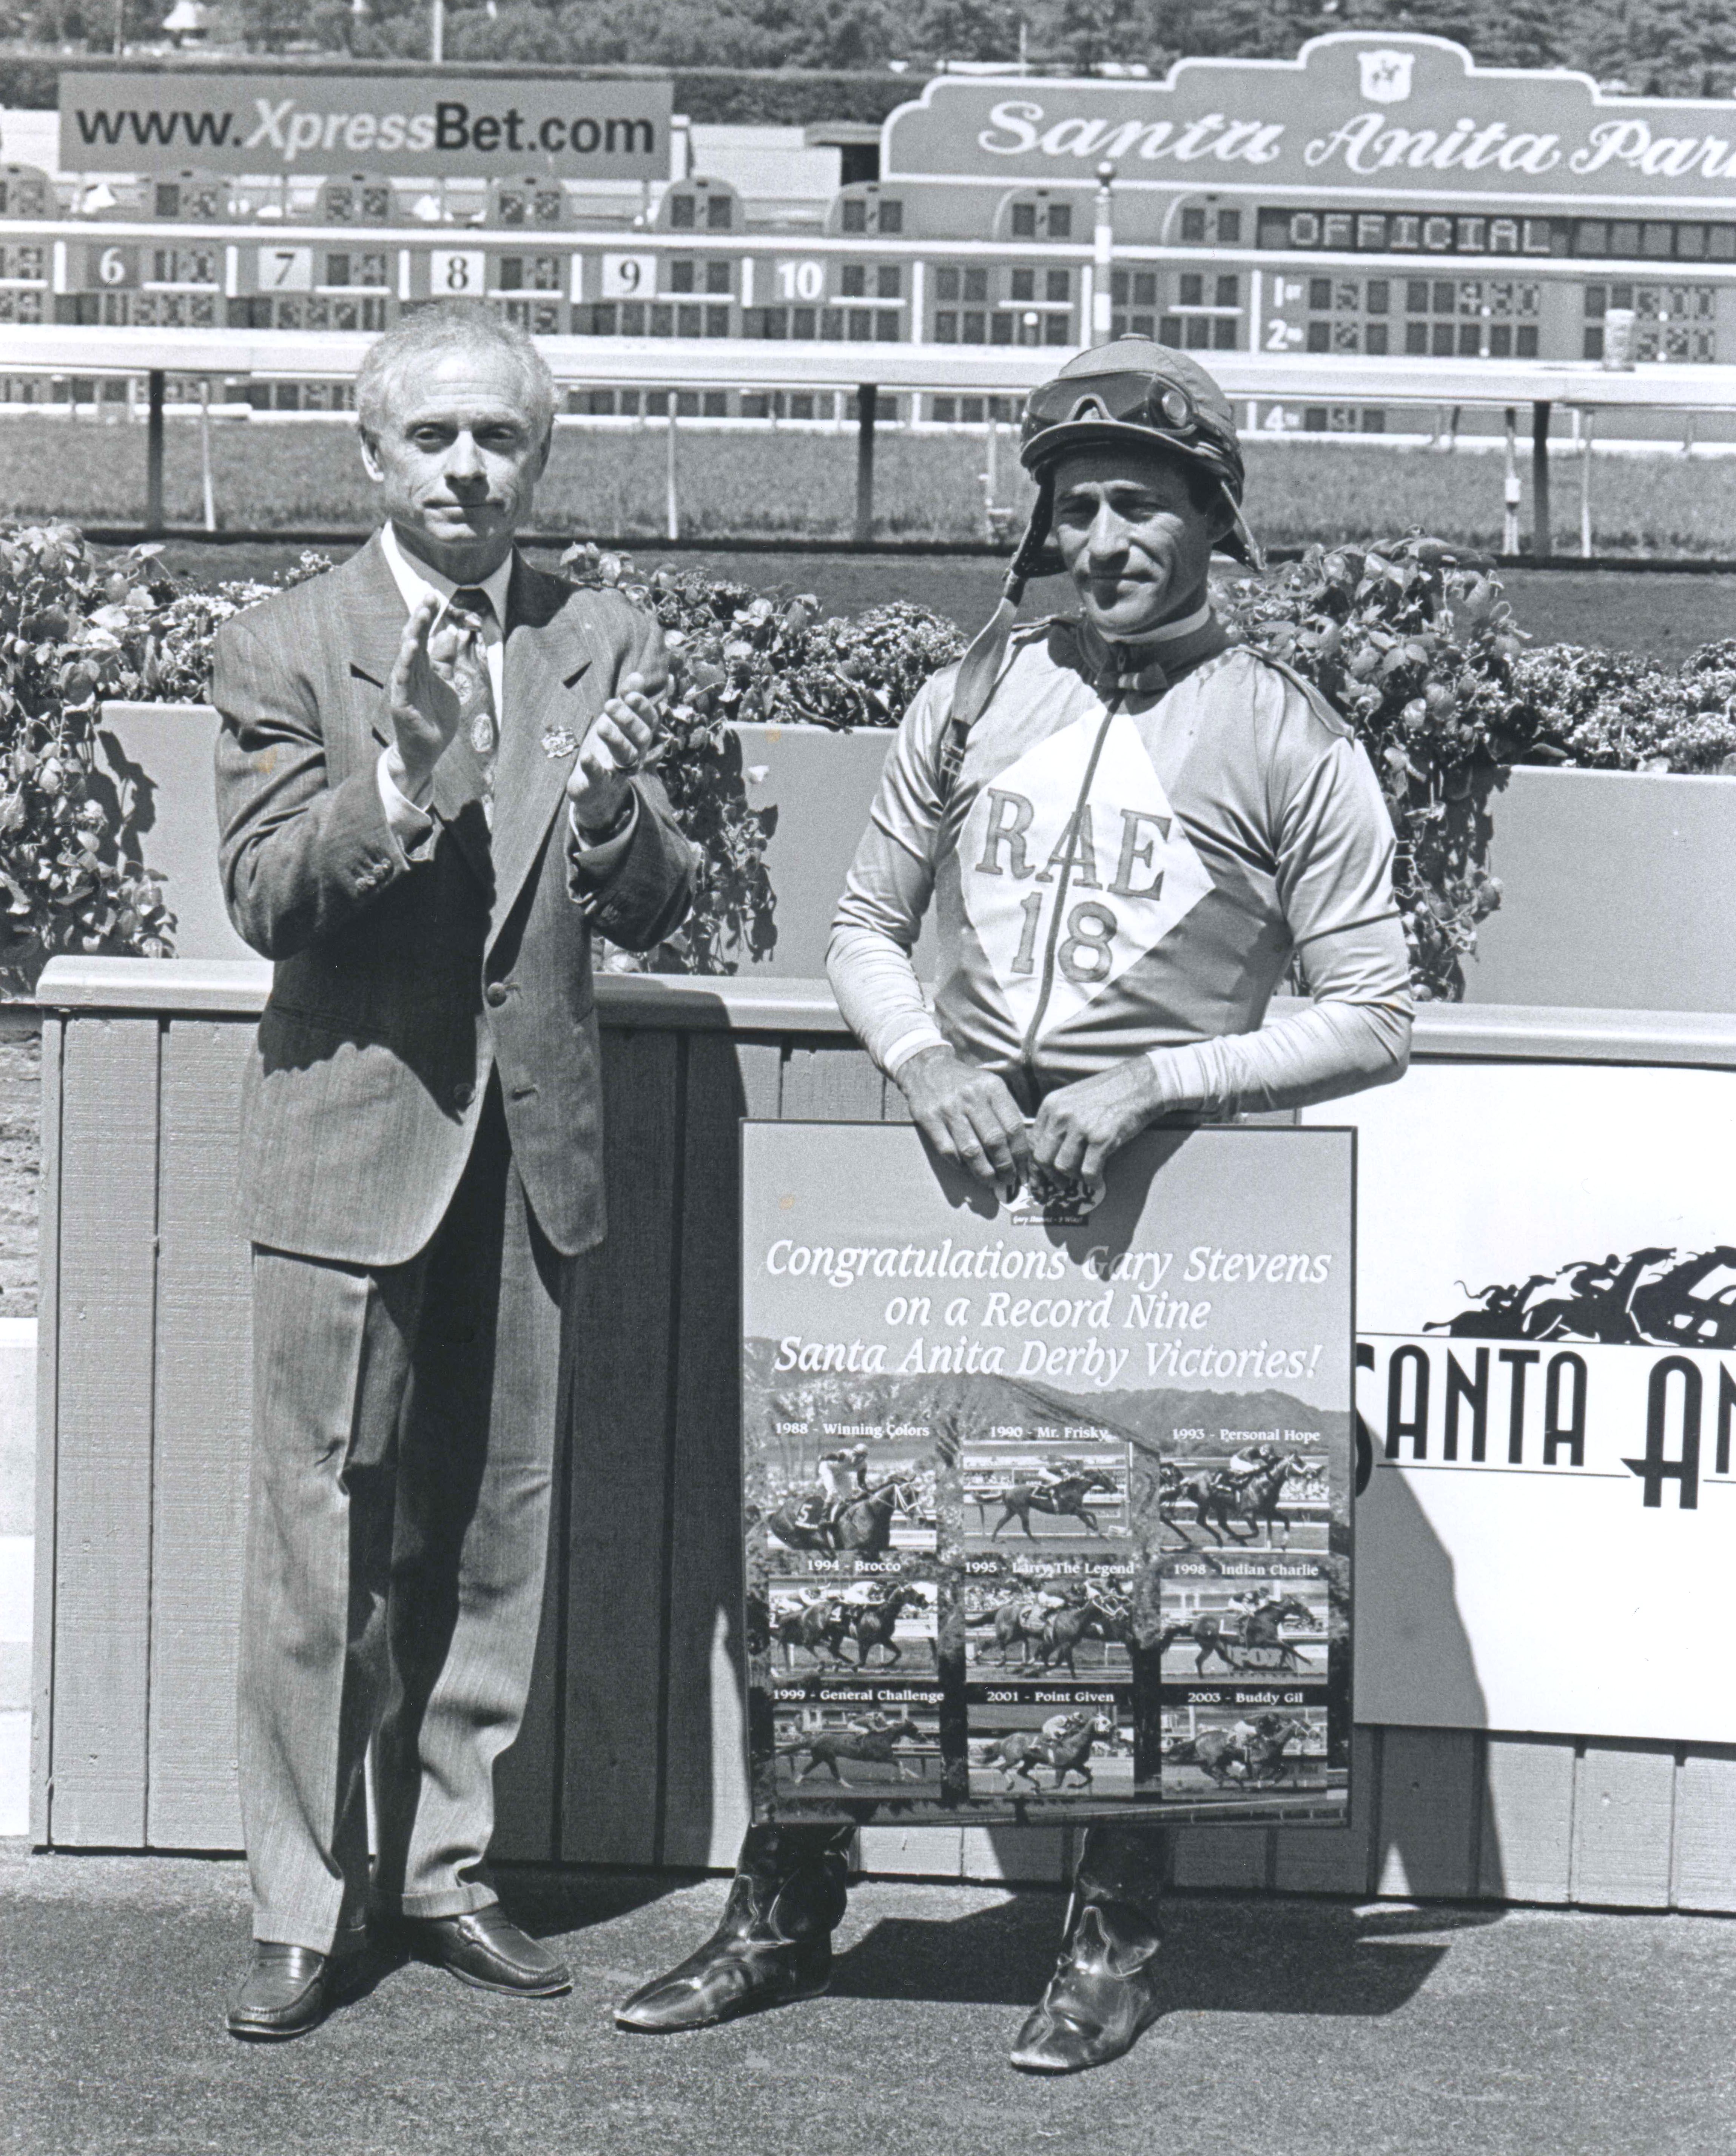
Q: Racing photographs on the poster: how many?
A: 9